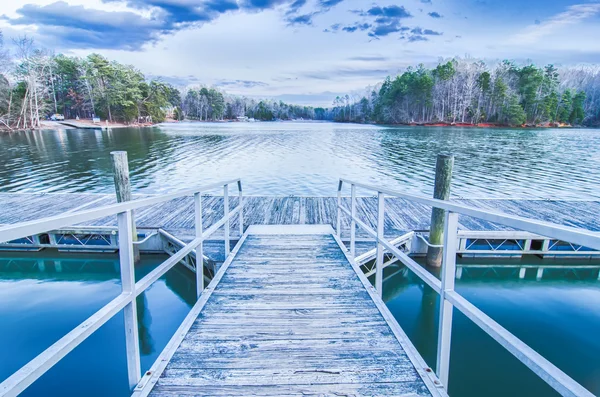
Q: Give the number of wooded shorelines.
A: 2